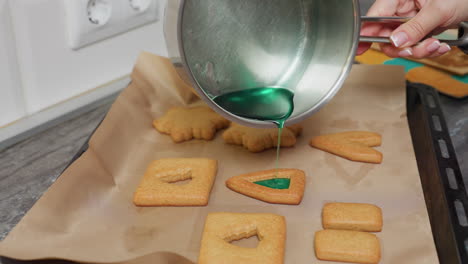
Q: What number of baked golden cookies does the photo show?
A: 8